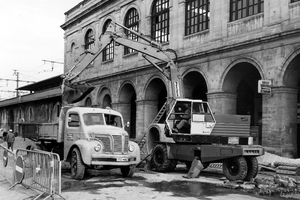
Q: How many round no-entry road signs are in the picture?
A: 2